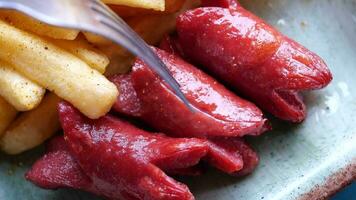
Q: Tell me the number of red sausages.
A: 3